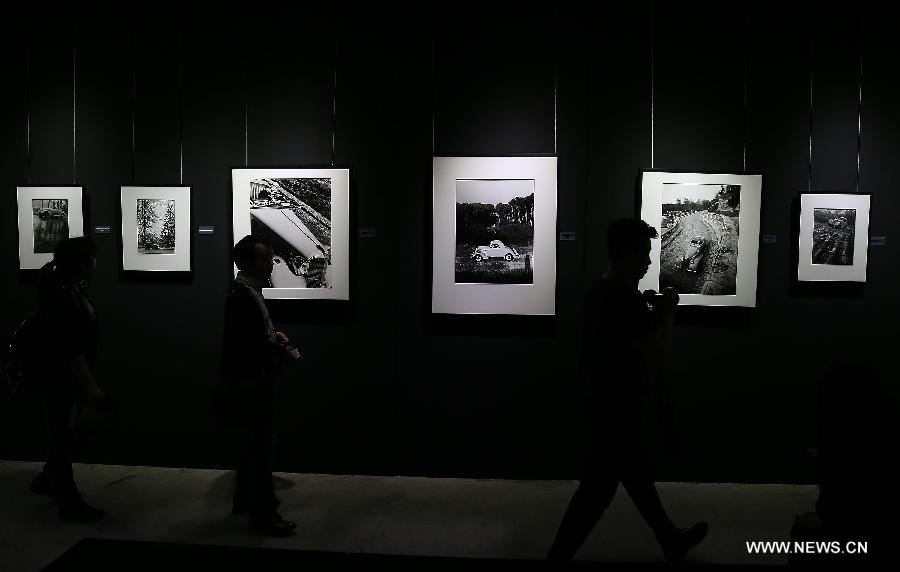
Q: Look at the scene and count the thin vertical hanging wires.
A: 12